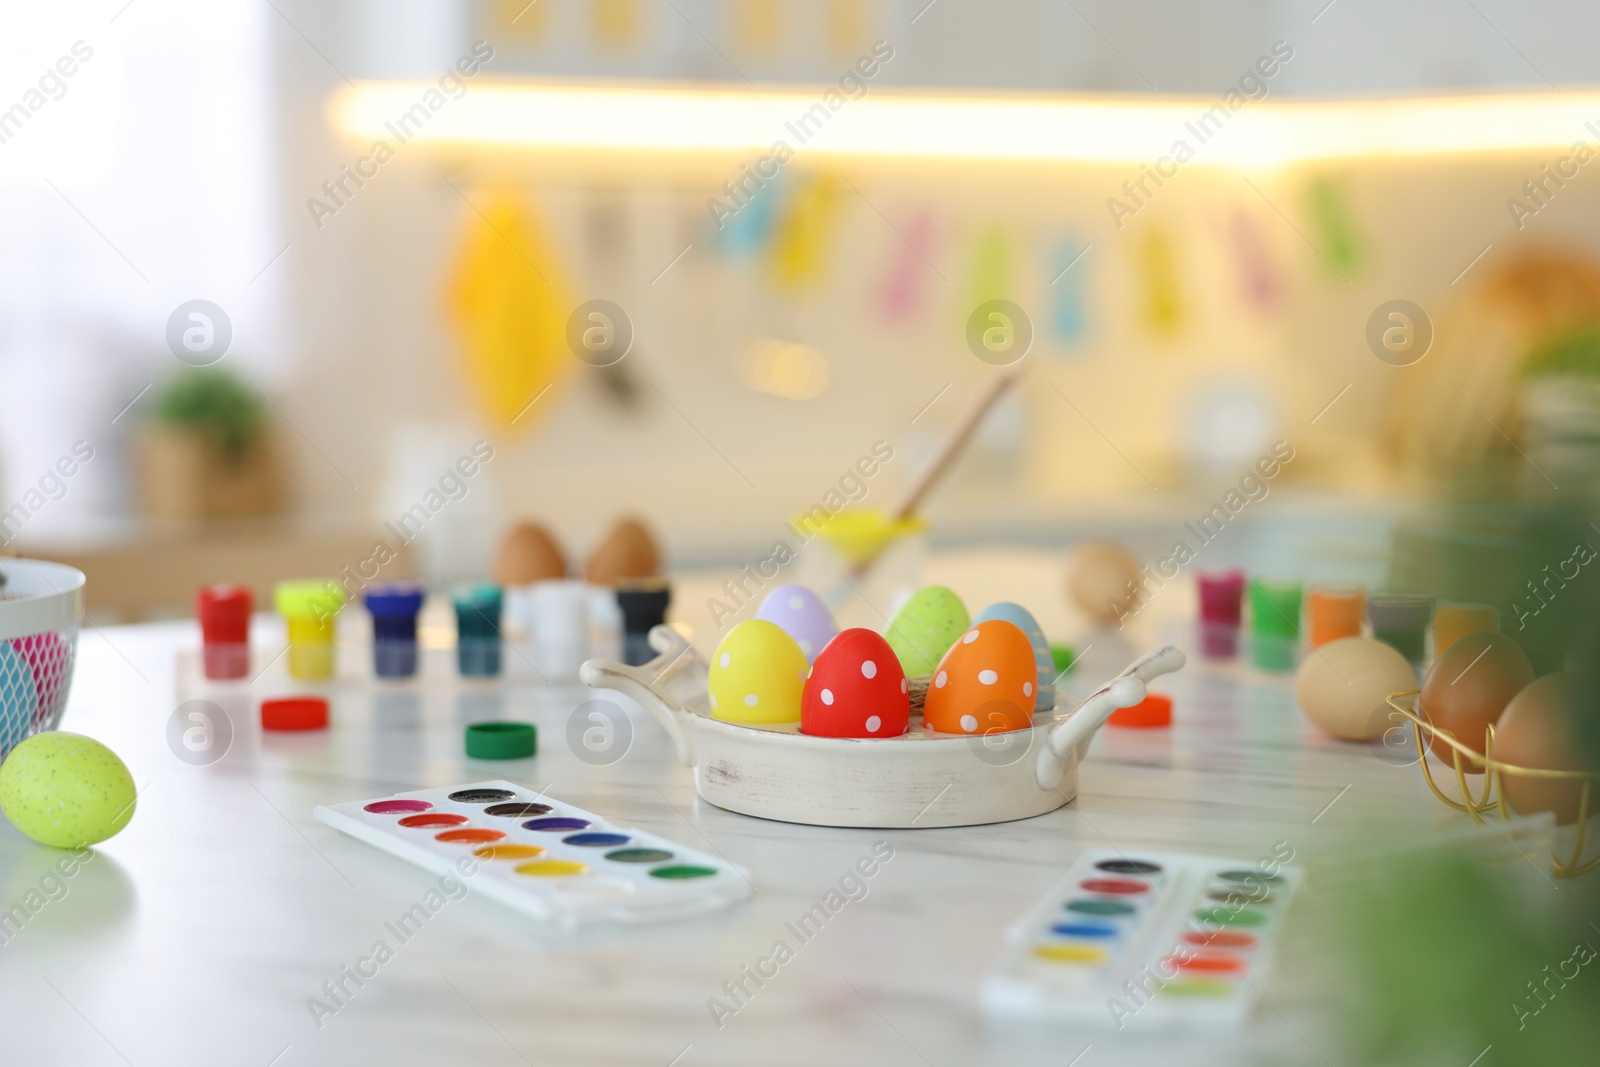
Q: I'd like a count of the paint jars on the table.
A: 11